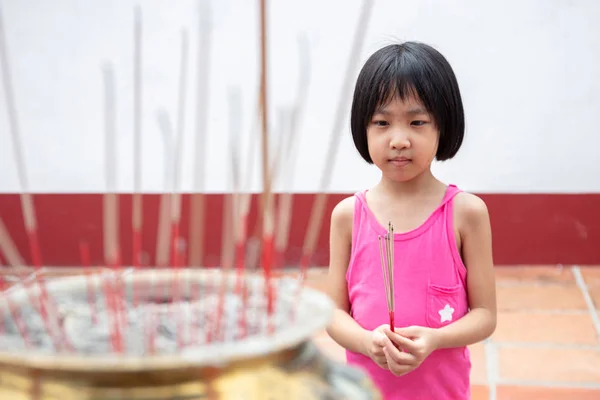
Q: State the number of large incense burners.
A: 1